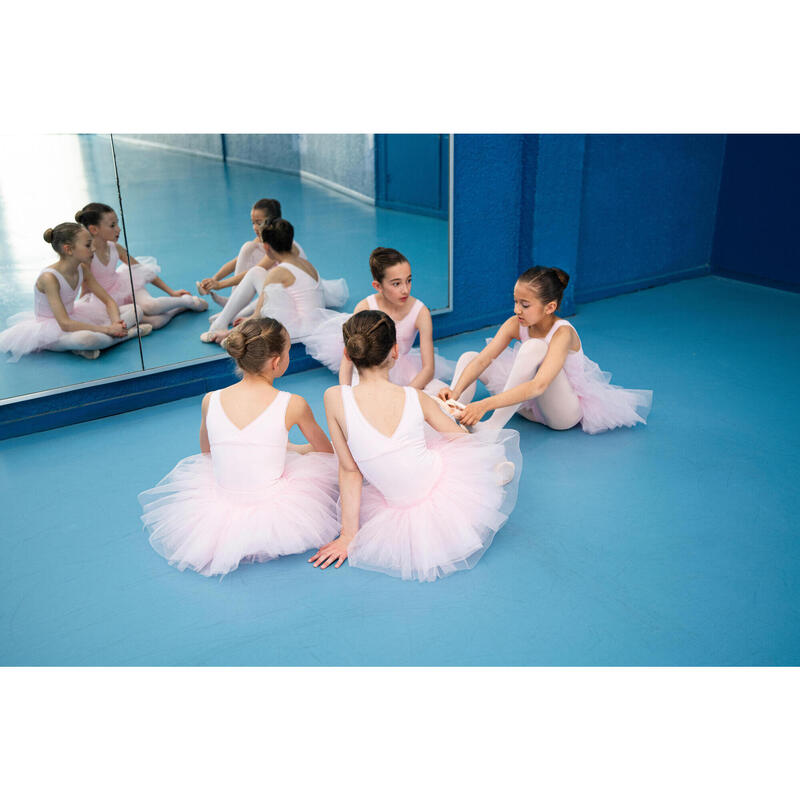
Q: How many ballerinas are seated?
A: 4